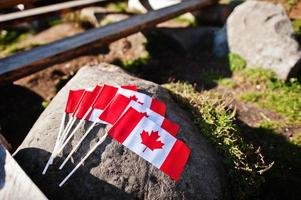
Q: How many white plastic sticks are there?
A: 6